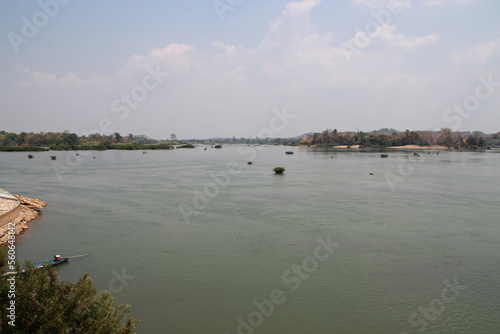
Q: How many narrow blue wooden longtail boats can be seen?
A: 1